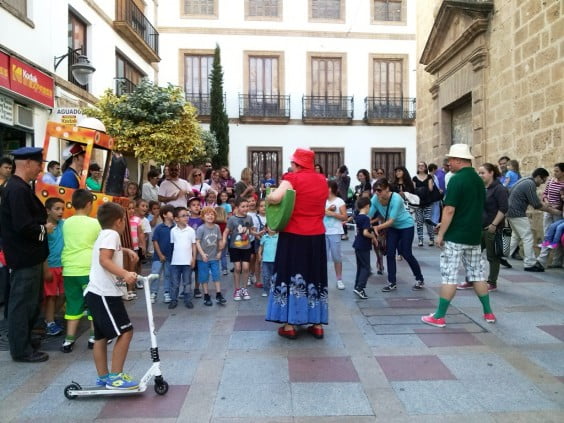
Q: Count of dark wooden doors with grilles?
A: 3